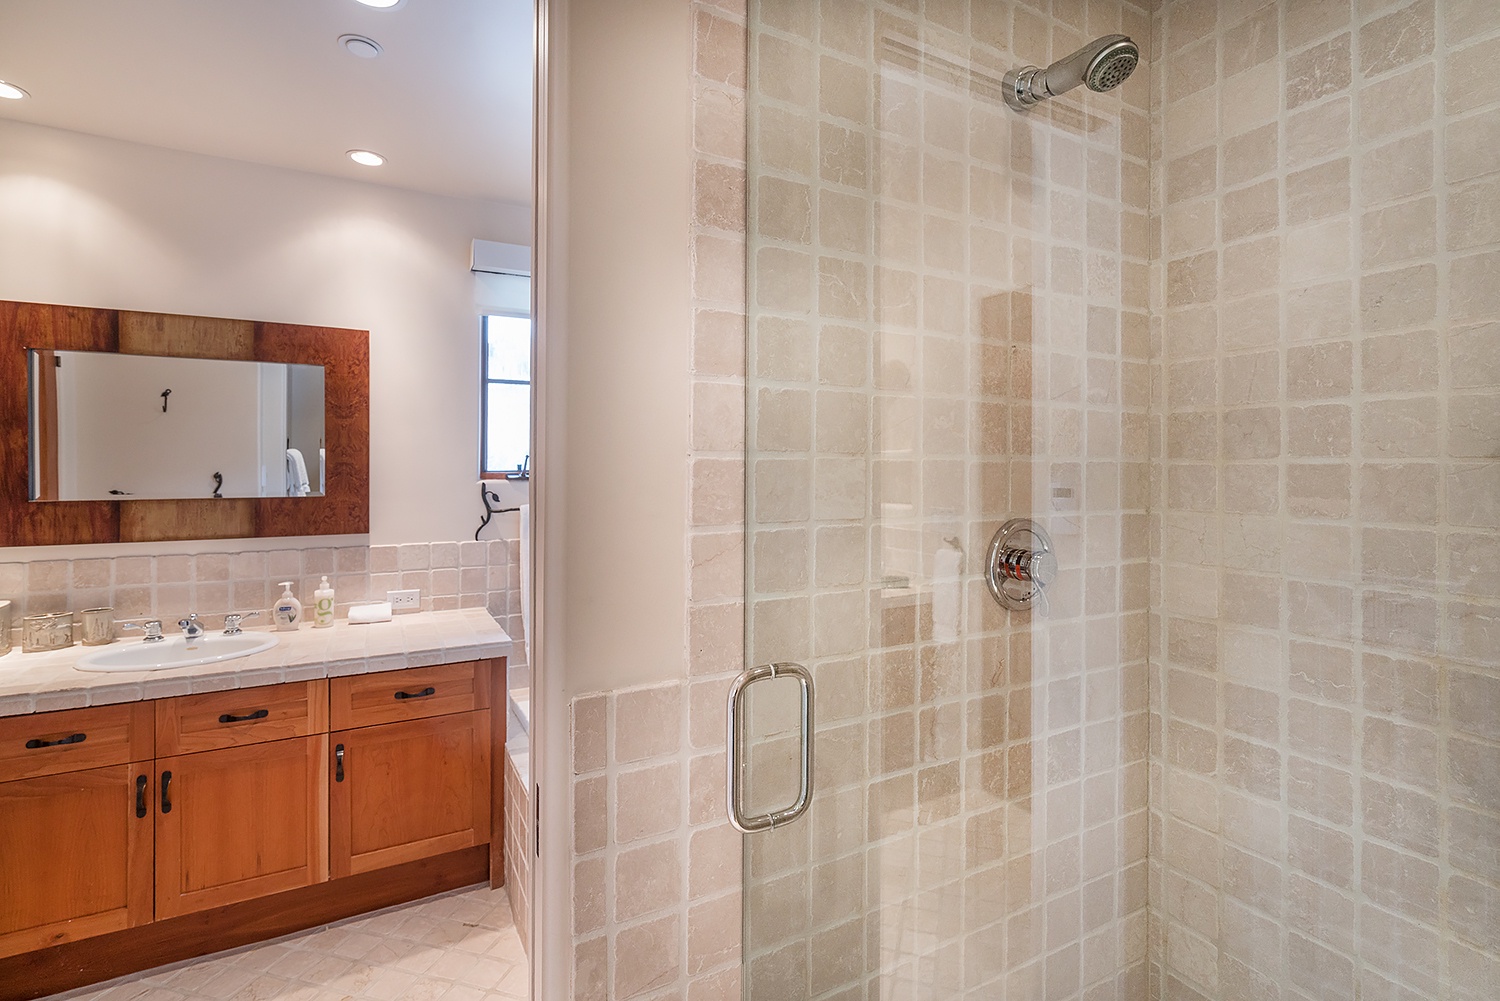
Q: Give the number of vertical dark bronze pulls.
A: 3